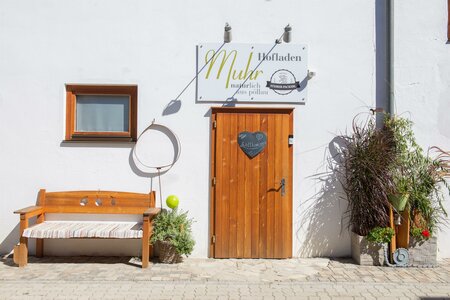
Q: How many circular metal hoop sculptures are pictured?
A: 1